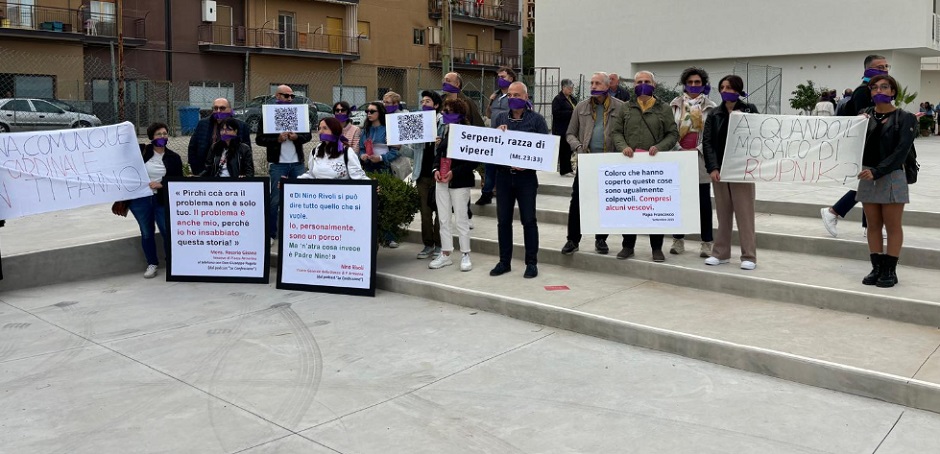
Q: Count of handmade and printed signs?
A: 8